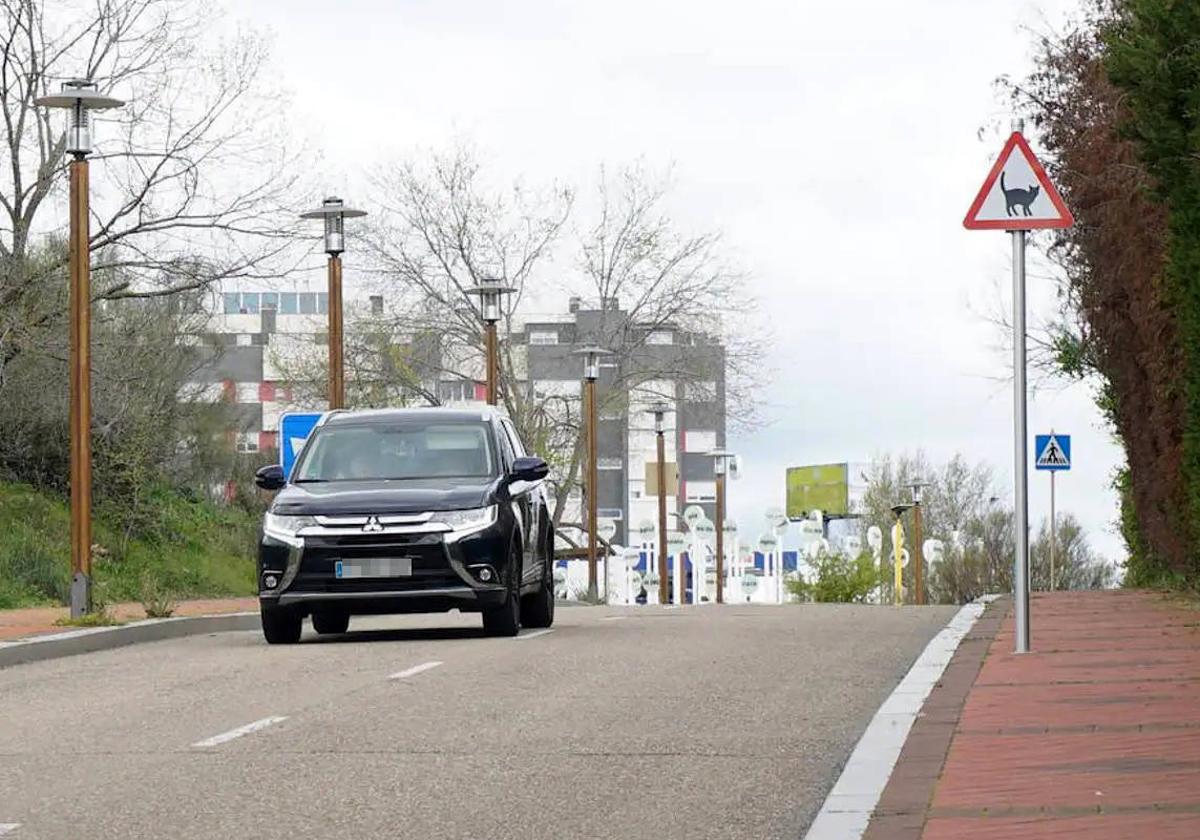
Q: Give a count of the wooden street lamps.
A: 7